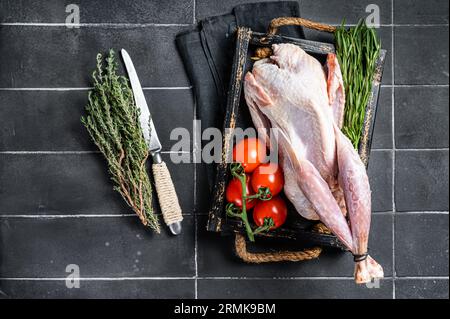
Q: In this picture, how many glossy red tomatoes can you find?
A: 4